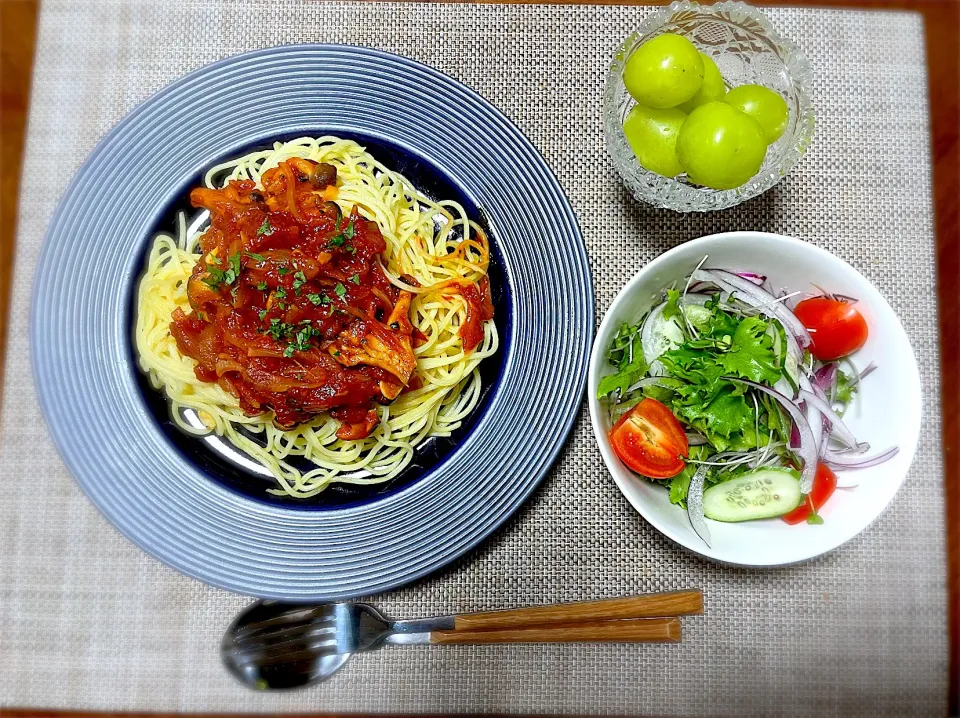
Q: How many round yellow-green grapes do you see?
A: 5